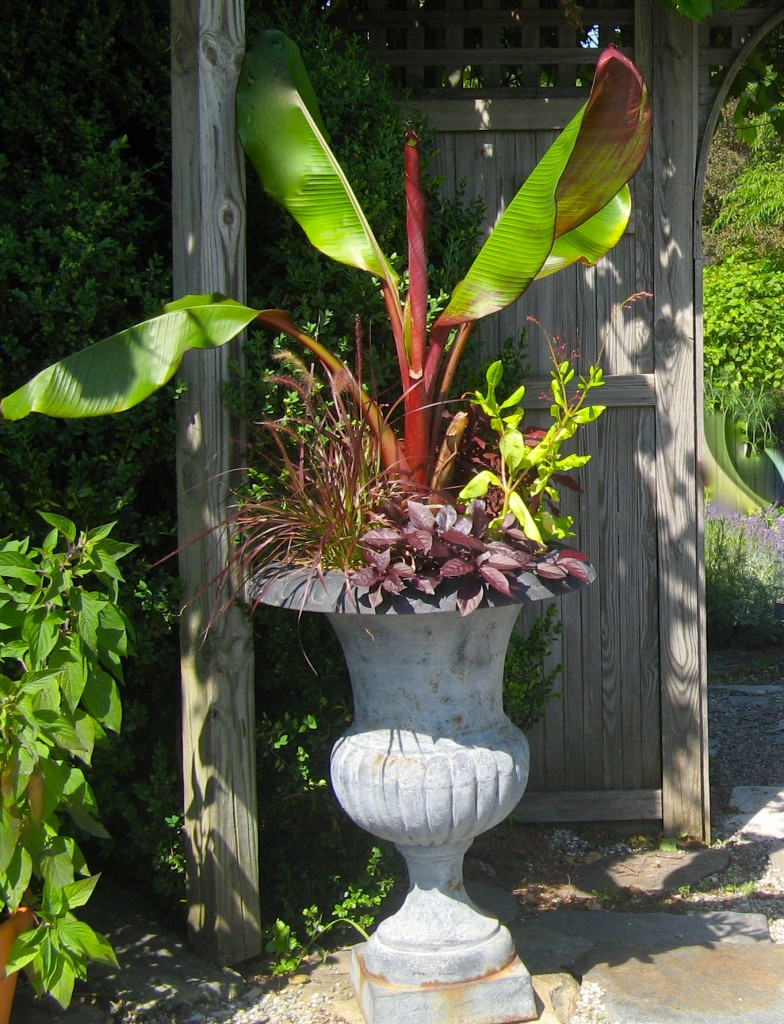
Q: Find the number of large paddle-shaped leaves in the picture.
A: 4